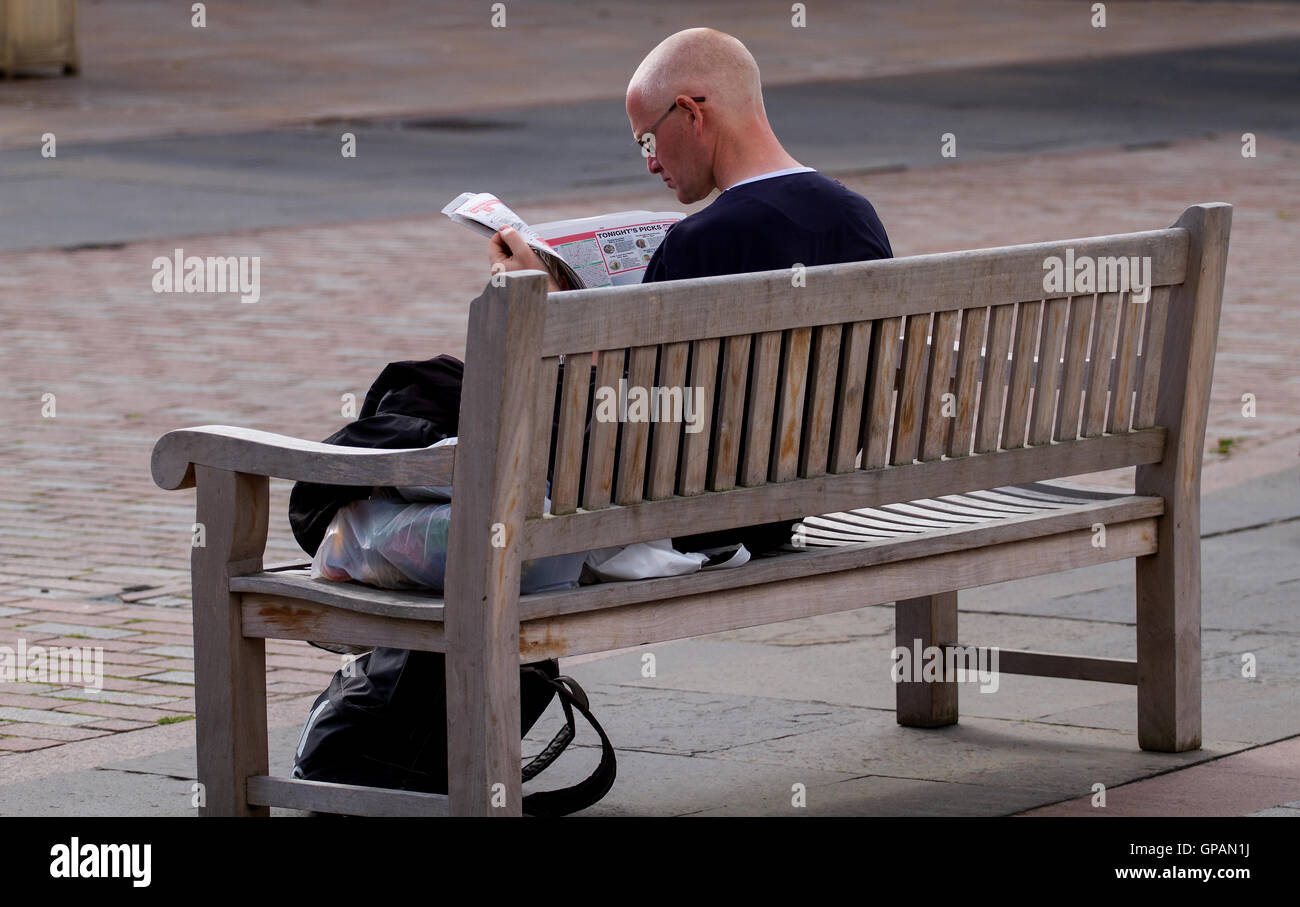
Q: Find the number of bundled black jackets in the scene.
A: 1